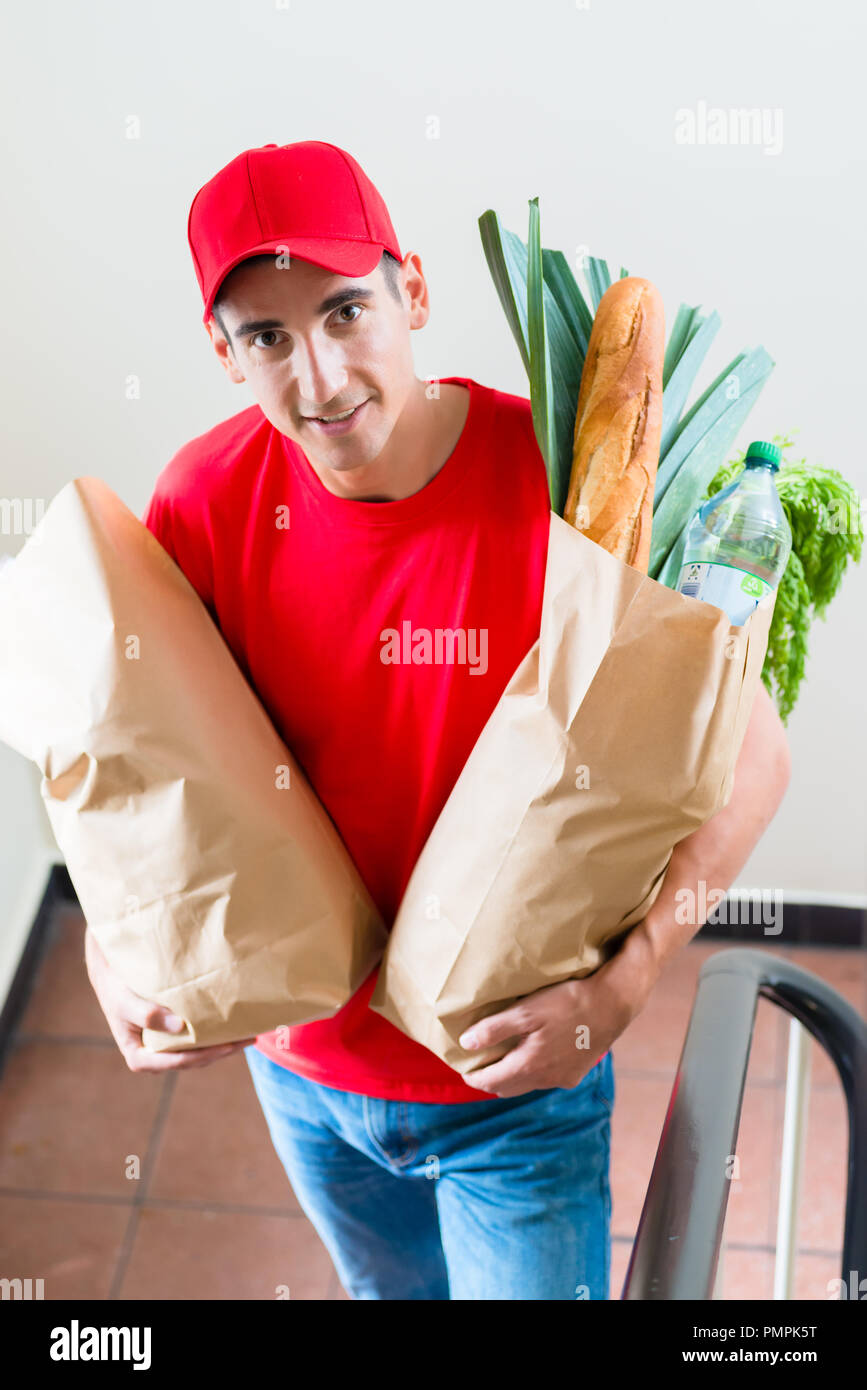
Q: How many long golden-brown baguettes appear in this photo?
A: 1